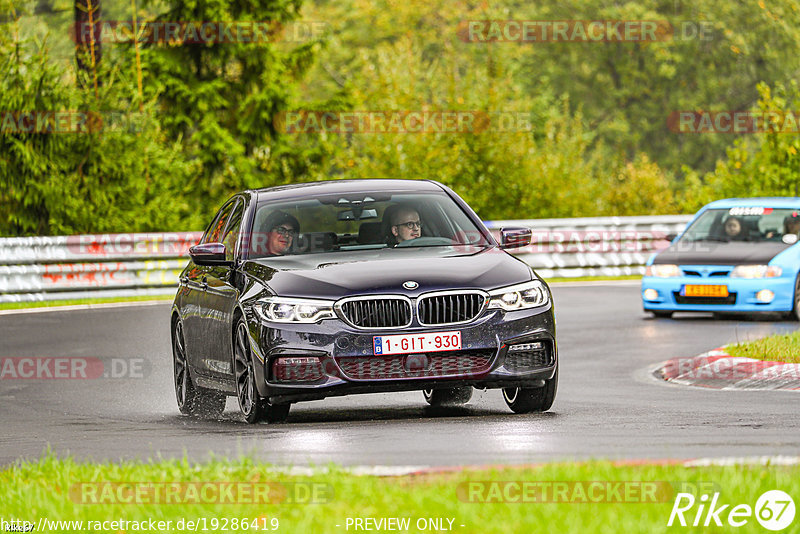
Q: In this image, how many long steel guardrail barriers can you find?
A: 1